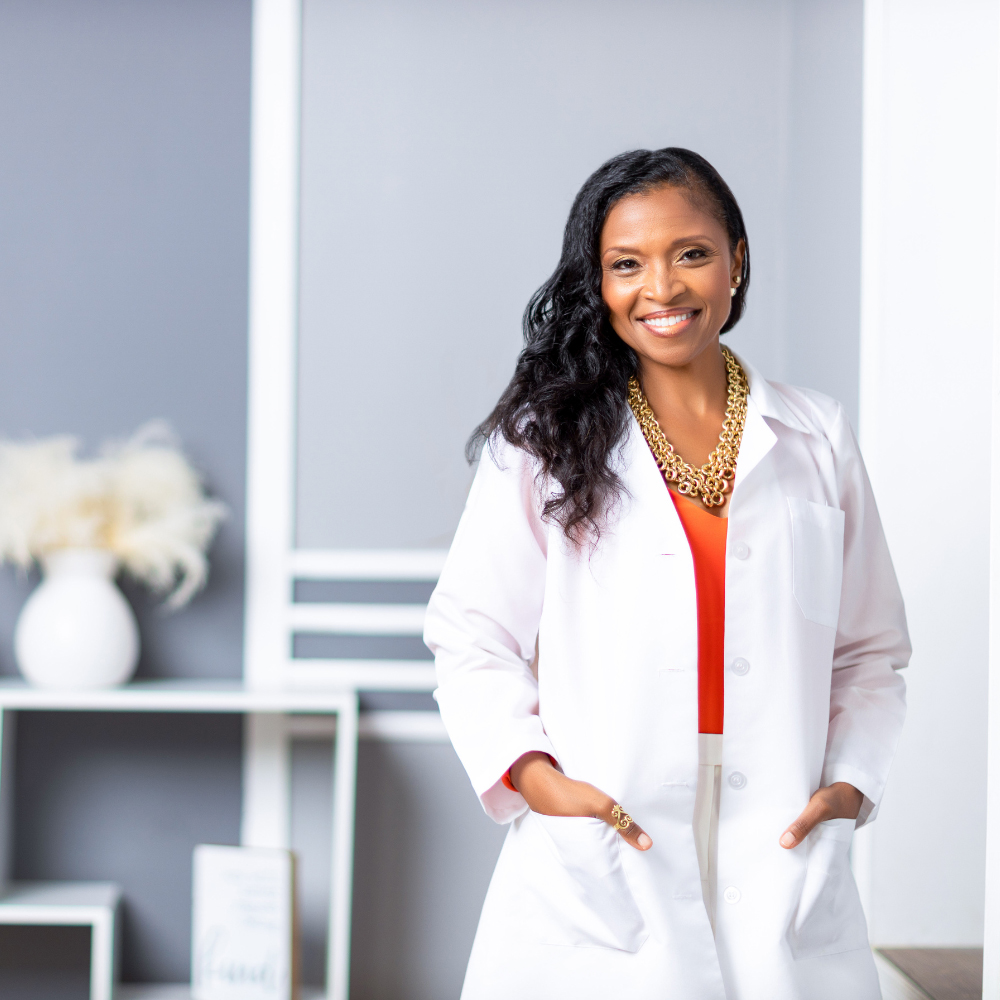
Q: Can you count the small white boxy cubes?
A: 2